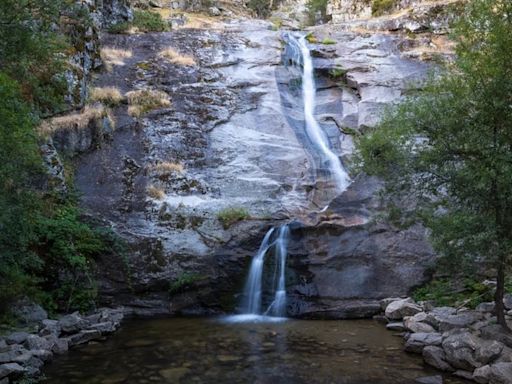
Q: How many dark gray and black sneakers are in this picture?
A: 0